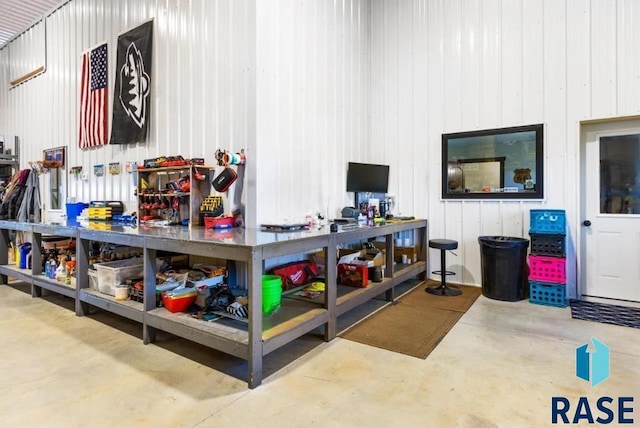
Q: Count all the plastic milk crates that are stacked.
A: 4